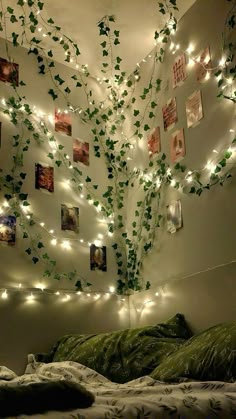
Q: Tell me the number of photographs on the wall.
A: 14